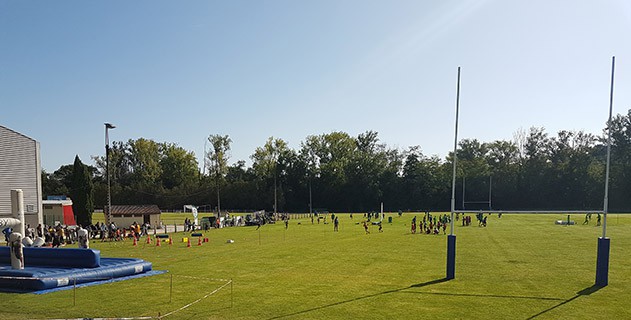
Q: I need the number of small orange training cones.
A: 6